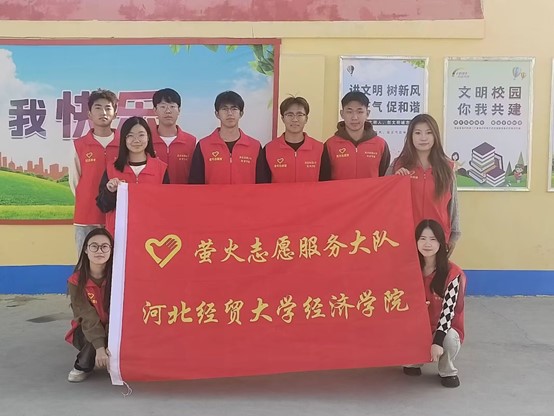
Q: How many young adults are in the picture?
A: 9